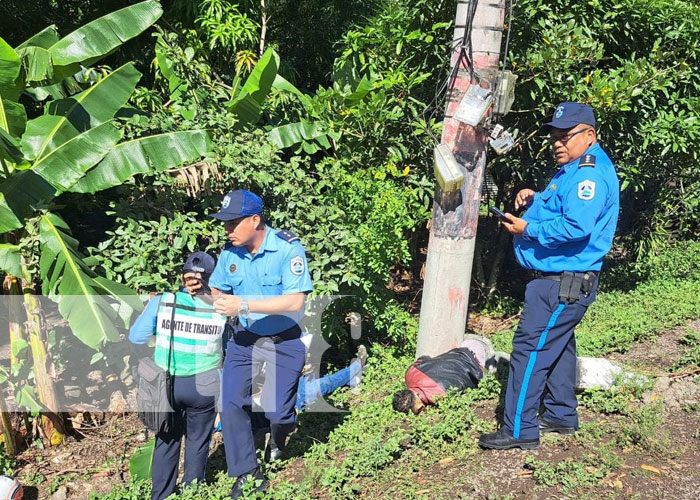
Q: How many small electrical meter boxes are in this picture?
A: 4